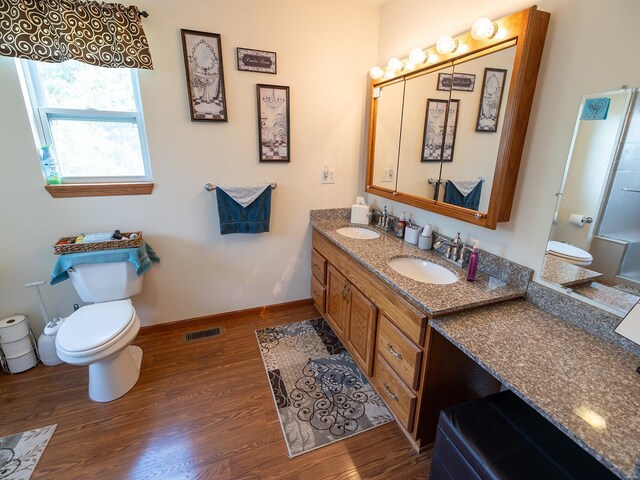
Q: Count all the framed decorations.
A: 3